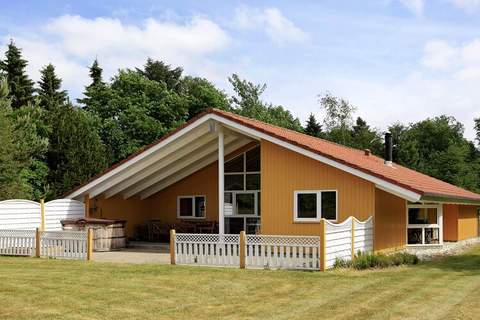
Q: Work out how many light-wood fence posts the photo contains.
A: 7